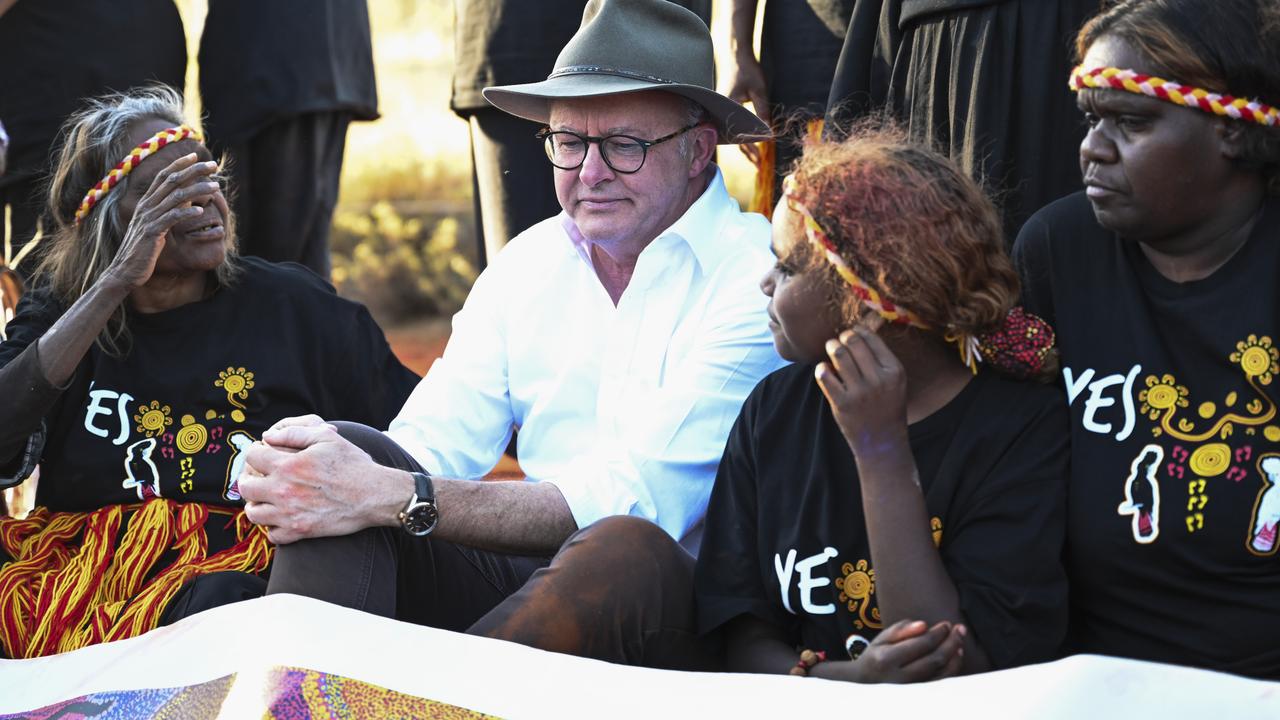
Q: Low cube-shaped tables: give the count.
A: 0